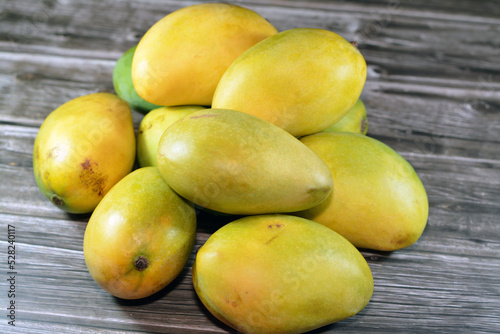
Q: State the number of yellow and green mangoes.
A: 10